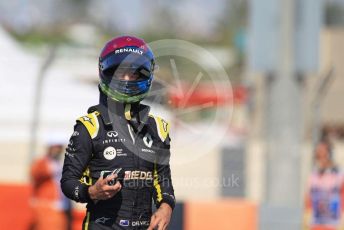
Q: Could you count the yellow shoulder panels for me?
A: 2